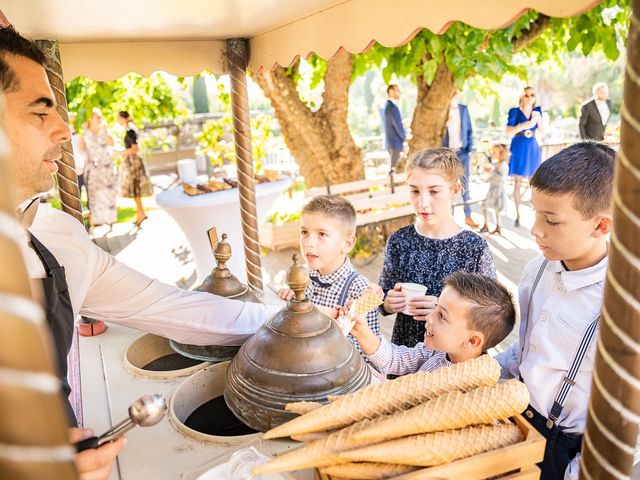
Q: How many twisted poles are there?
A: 4